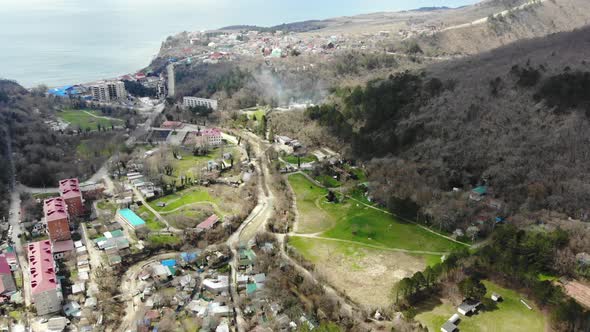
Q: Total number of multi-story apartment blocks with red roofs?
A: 3